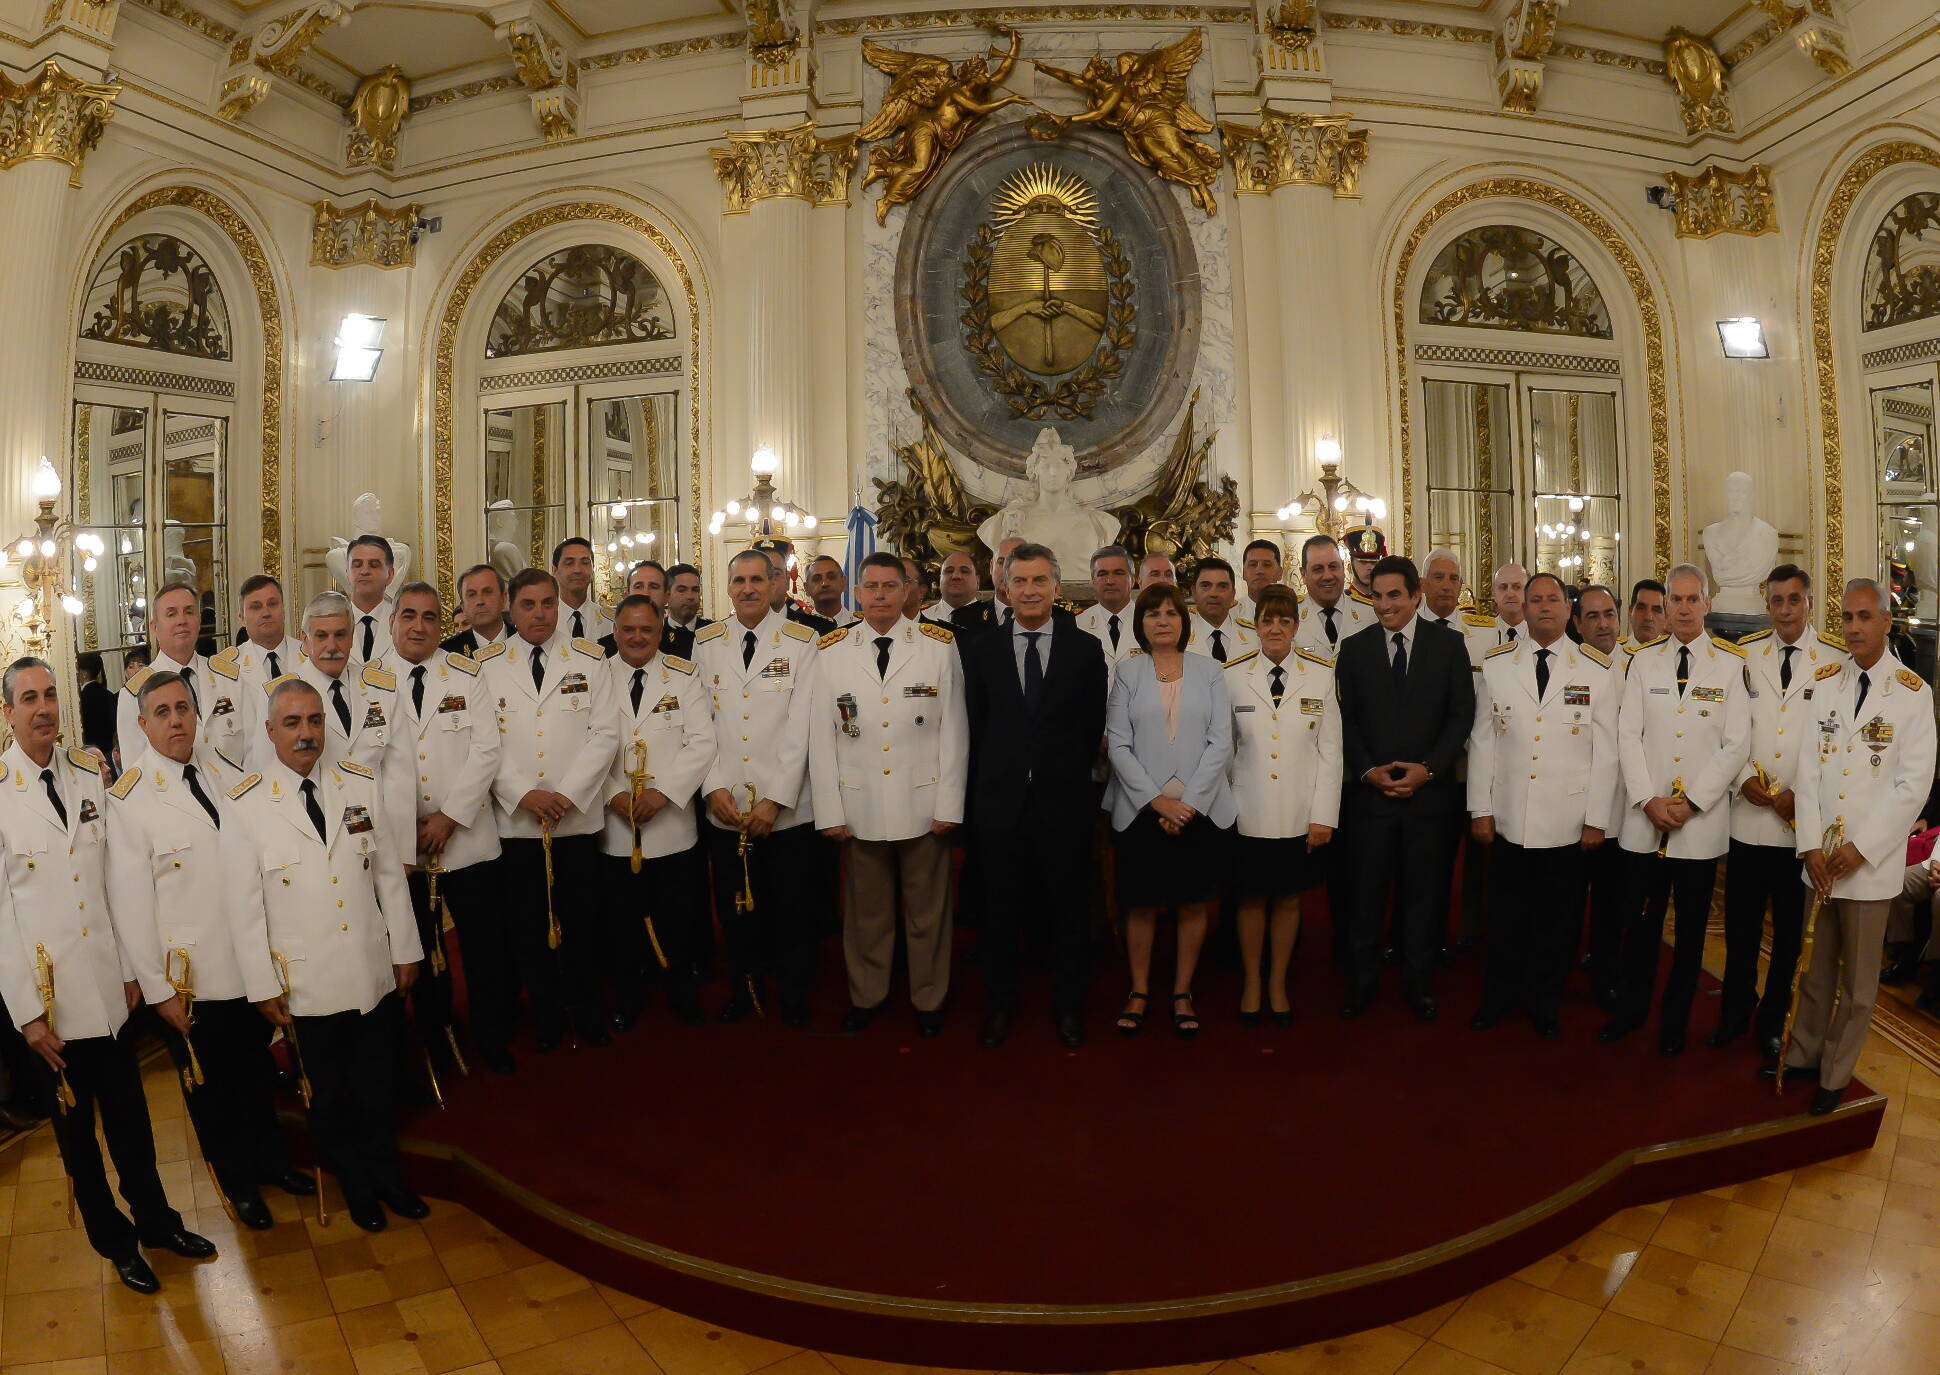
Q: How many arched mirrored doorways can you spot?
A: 4